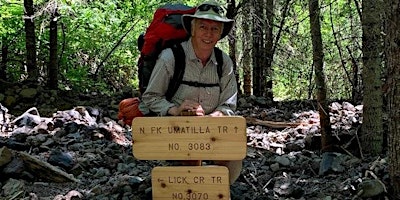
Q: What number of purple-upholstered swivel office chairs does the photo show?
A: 0